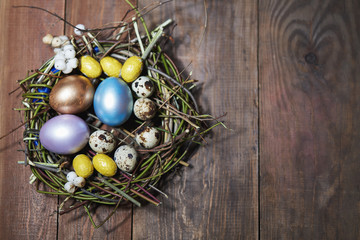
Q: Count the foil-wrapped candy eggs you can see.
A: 5